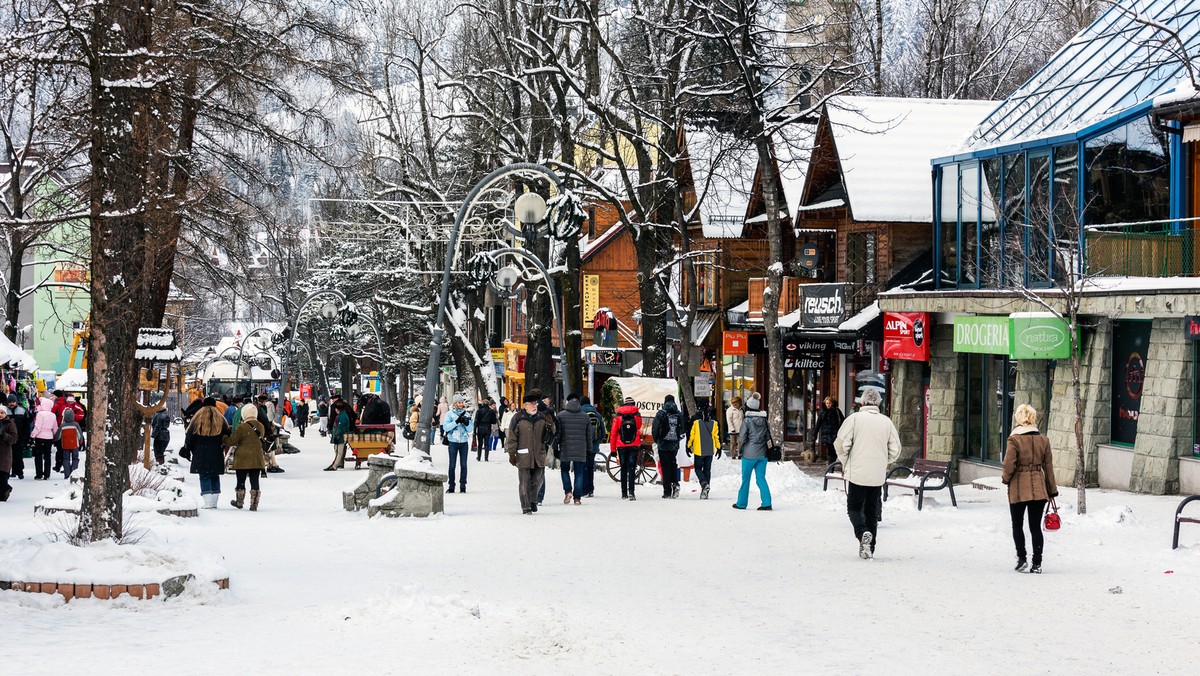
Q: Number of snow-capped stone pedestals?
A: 2